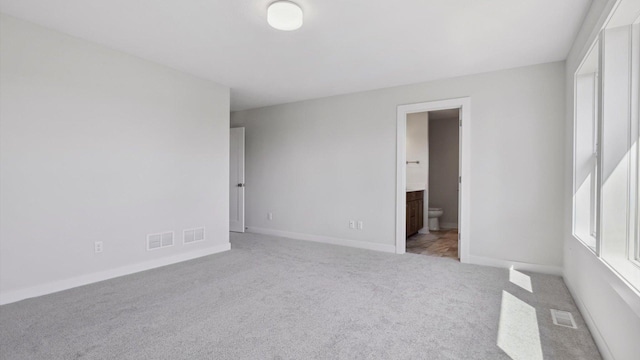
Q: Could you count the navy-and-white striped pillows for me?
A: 0